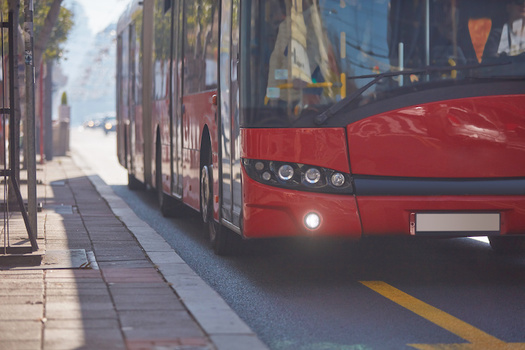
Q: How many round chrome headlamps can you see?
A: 3